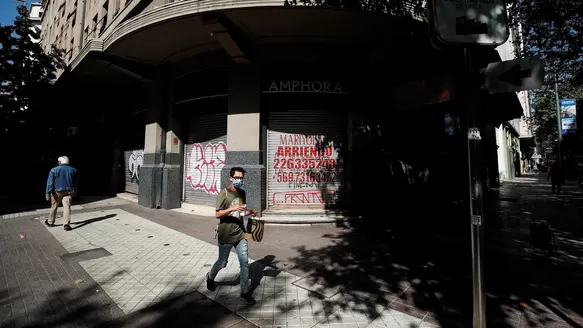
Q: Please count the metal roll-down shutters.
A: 3